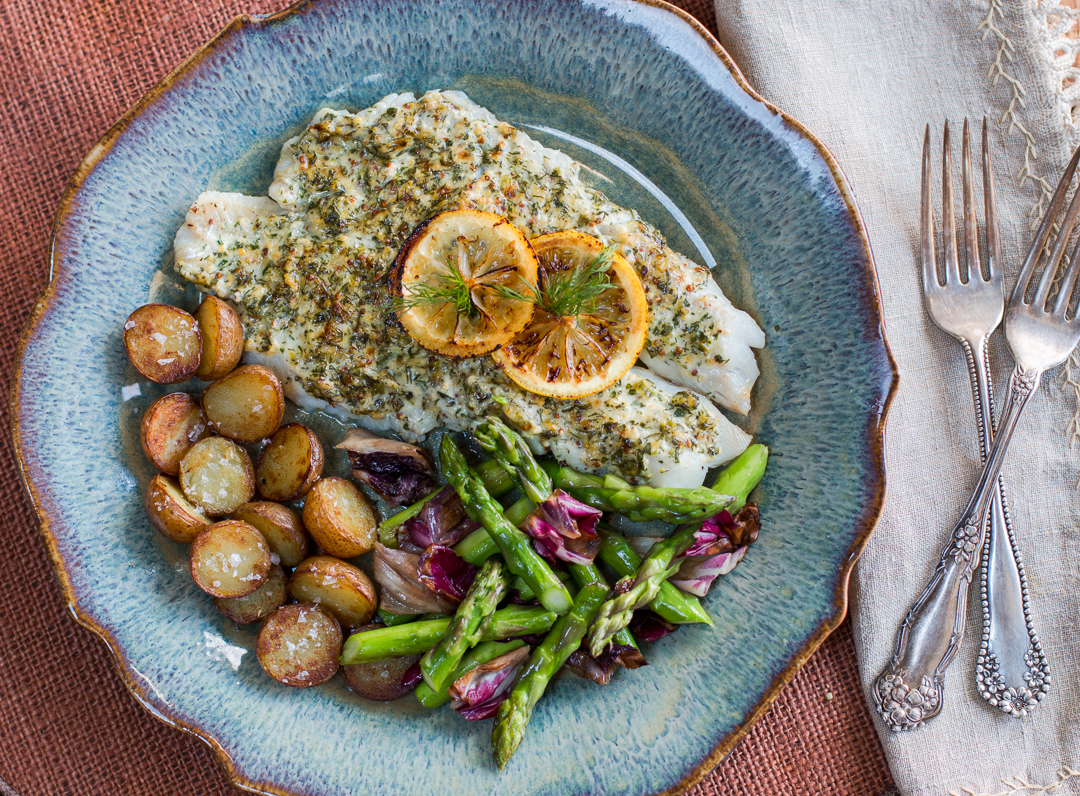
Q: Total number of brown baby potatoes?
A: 14